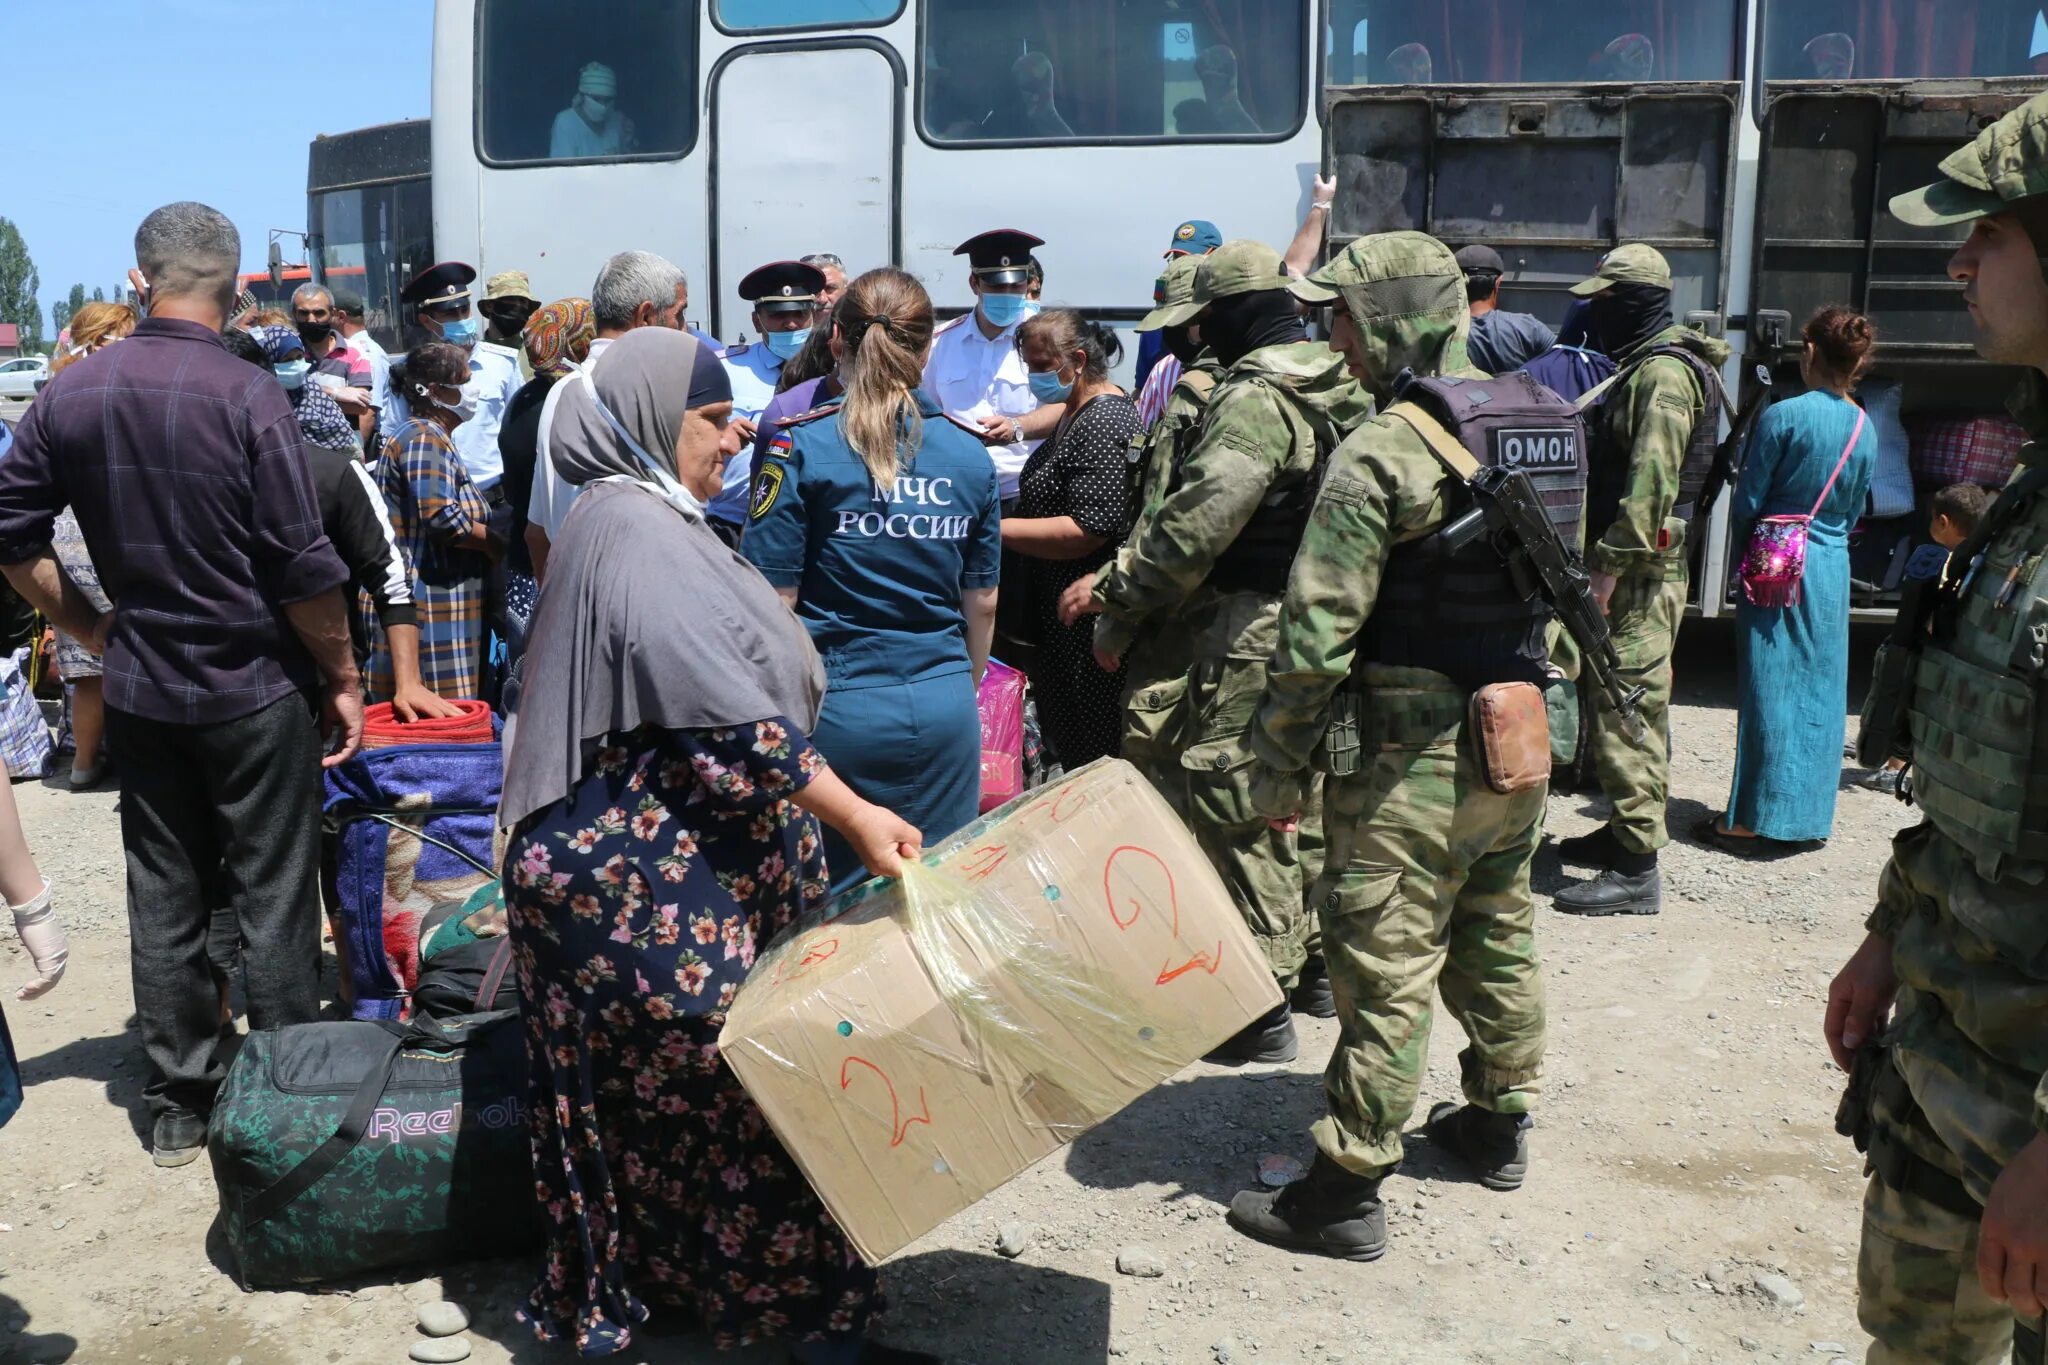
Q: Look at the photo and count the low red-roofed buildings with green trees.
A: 1